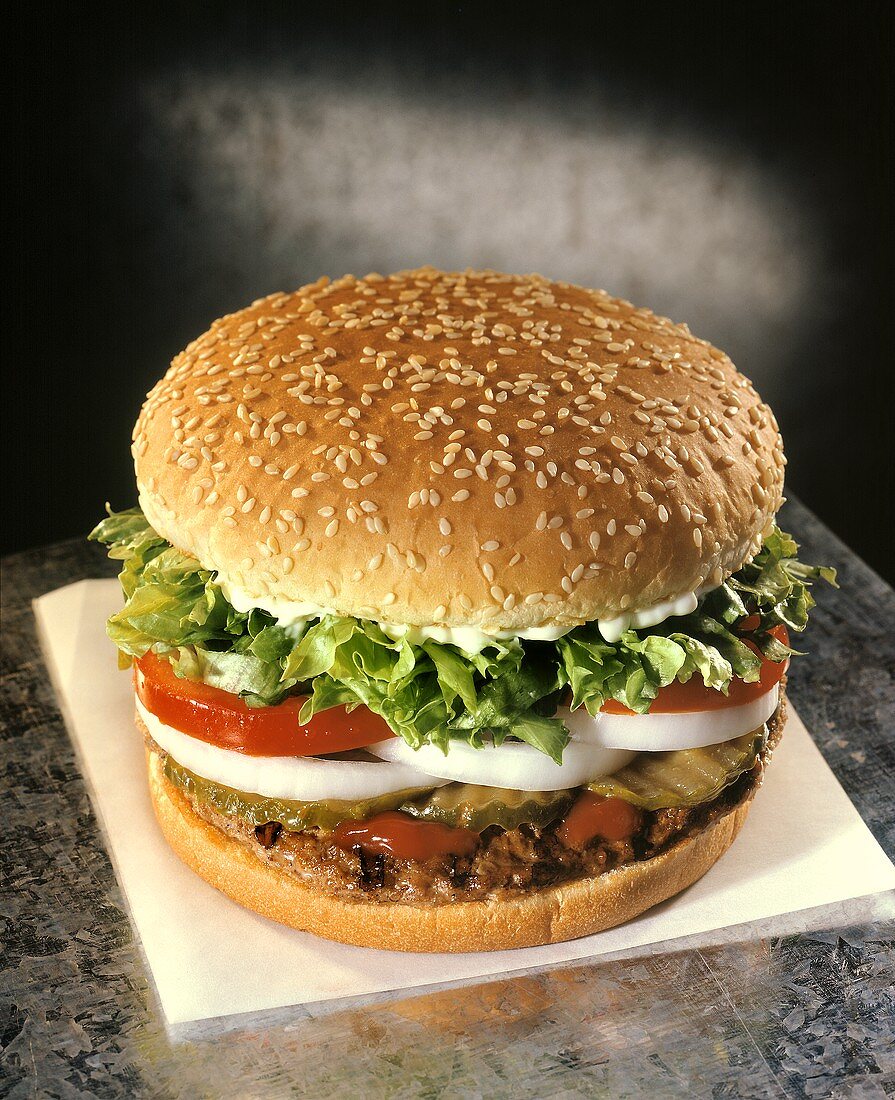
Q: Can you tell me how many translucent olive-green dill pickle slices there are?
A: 3